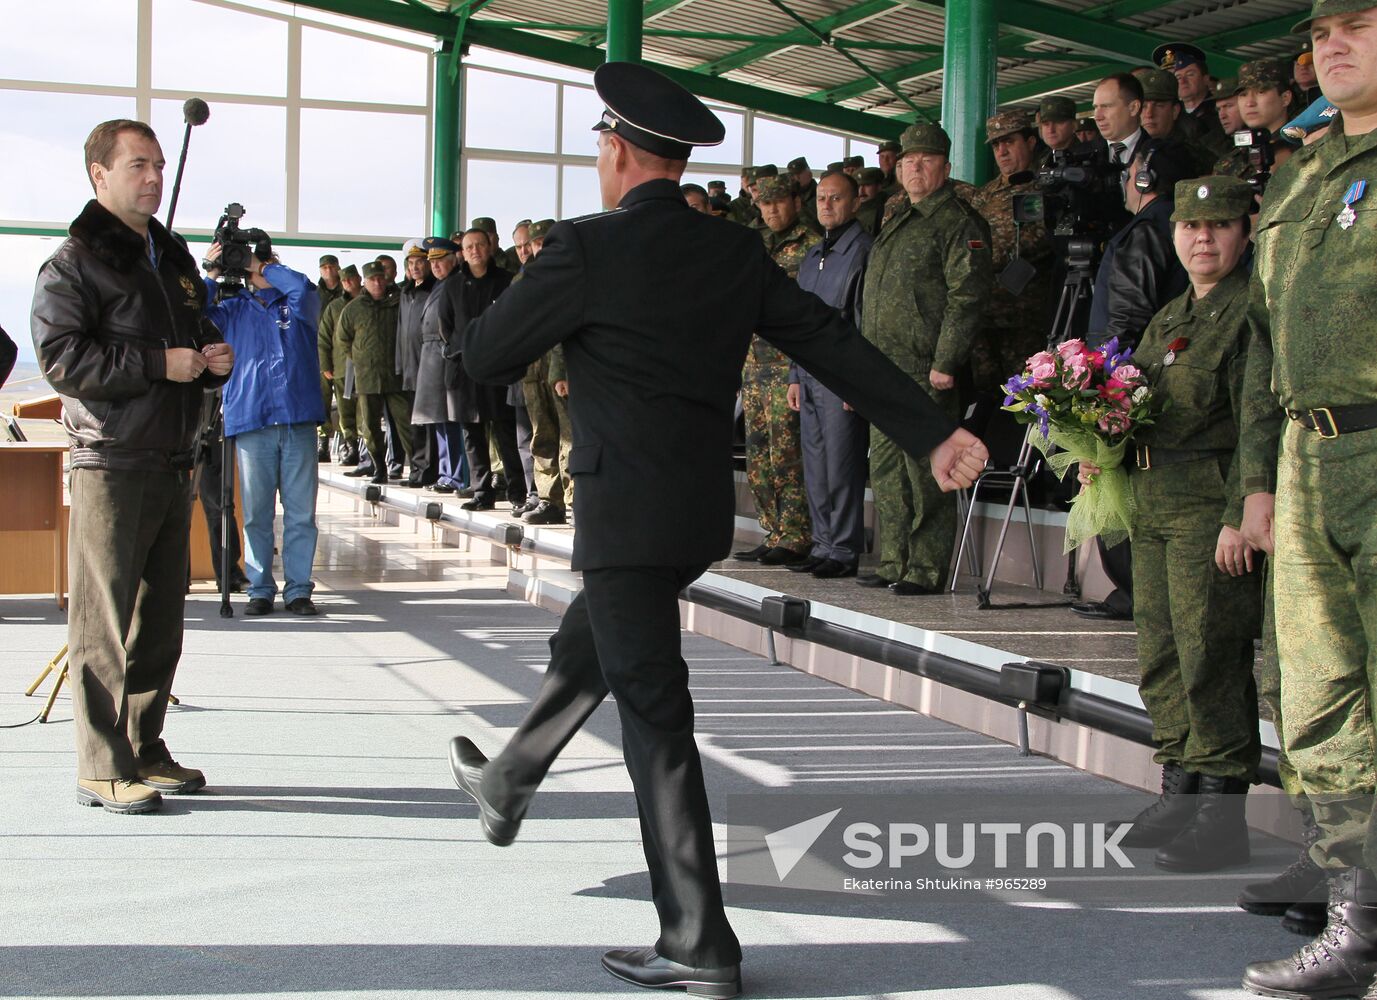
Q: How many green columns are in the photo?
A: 3